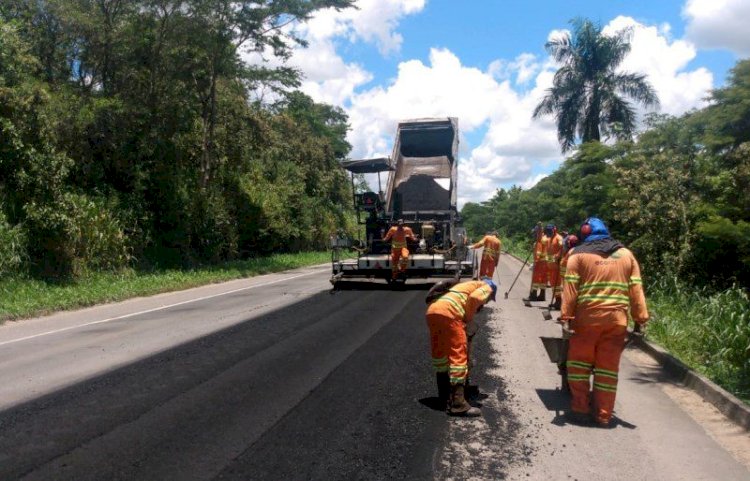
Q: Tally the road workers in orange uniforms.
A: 7